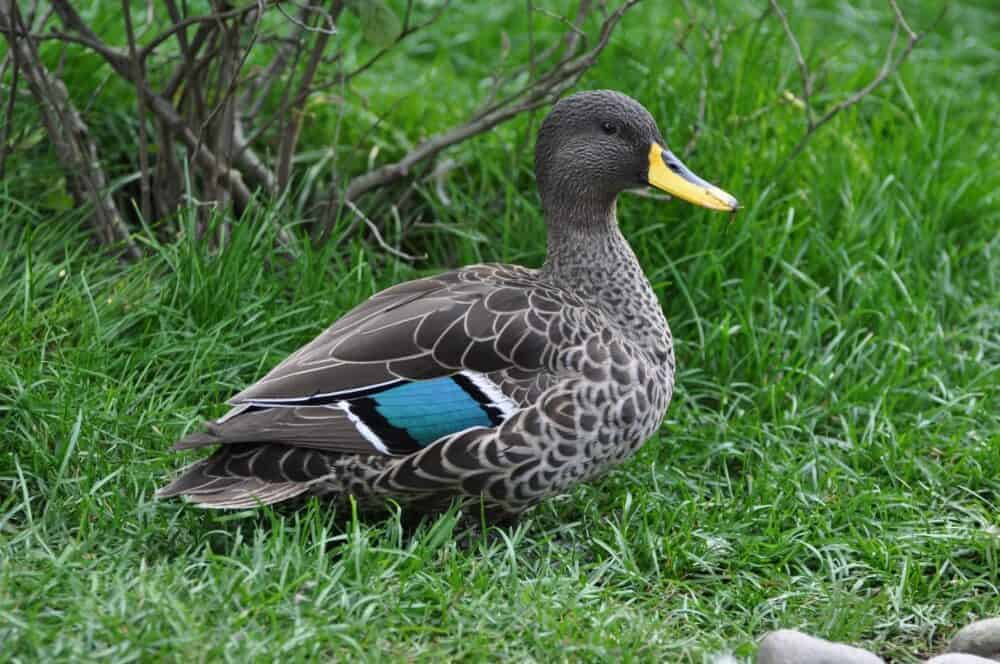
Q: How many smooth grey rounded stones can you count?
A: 3